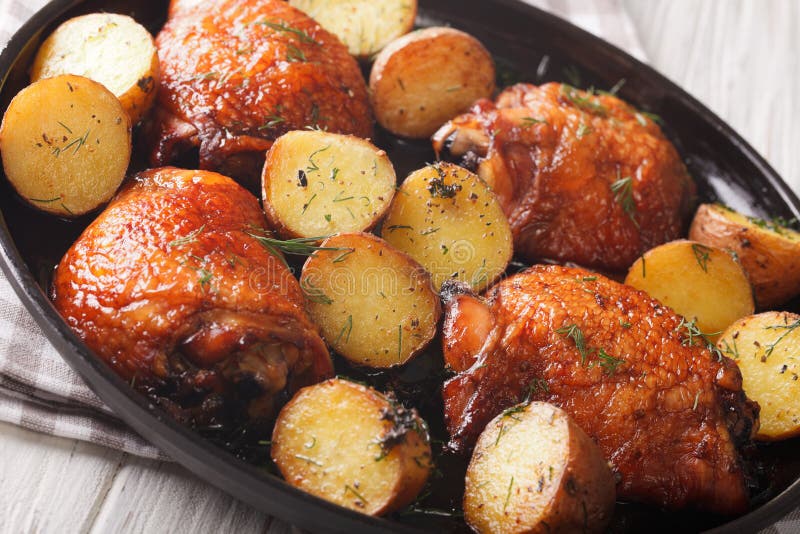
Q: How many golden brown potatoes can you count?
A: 12